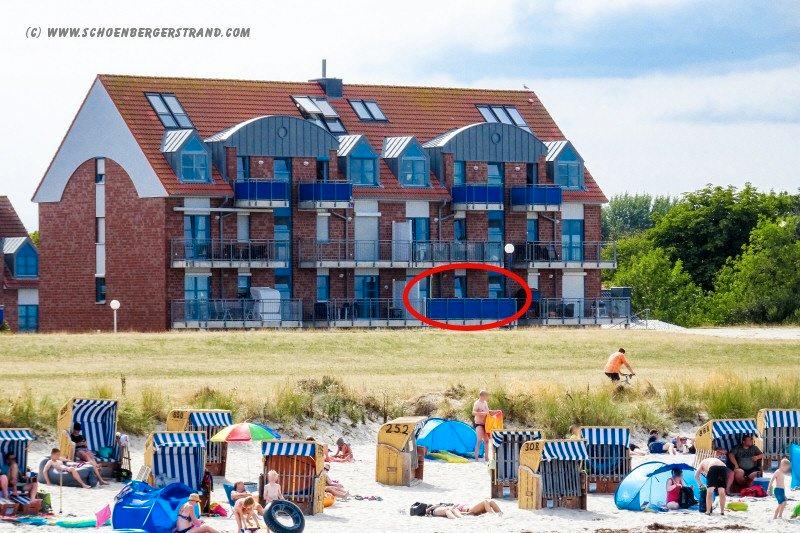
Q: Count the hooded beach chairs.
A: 11